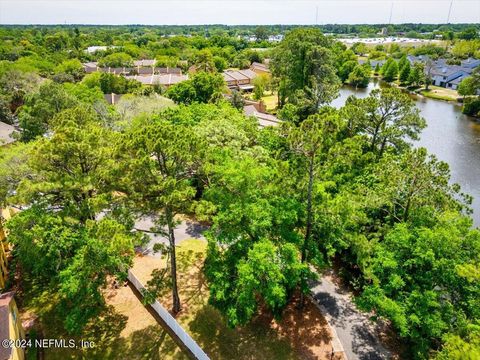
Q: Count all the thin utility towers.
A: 3